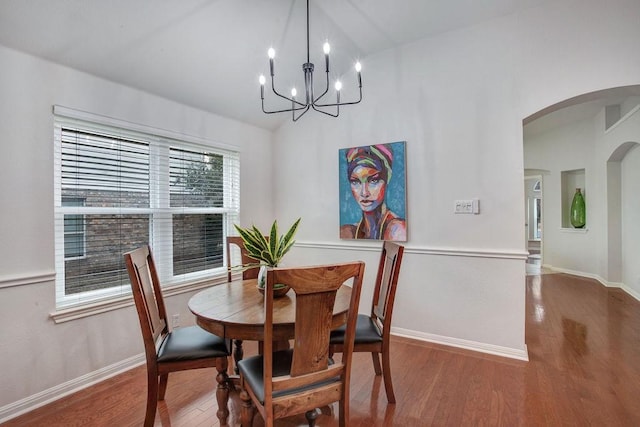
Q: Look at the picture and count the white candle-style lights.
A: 6